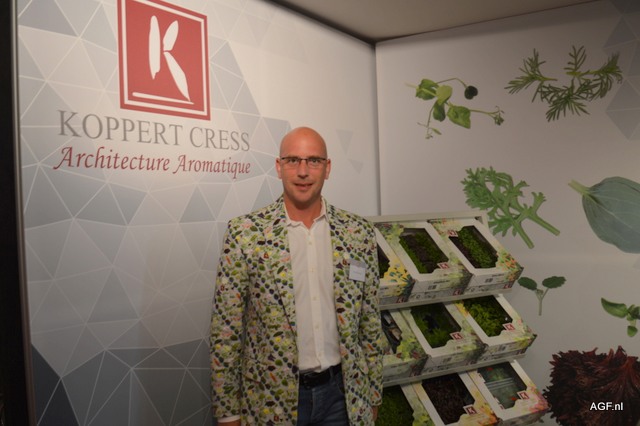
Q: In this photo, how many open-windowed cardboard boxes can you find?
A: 9